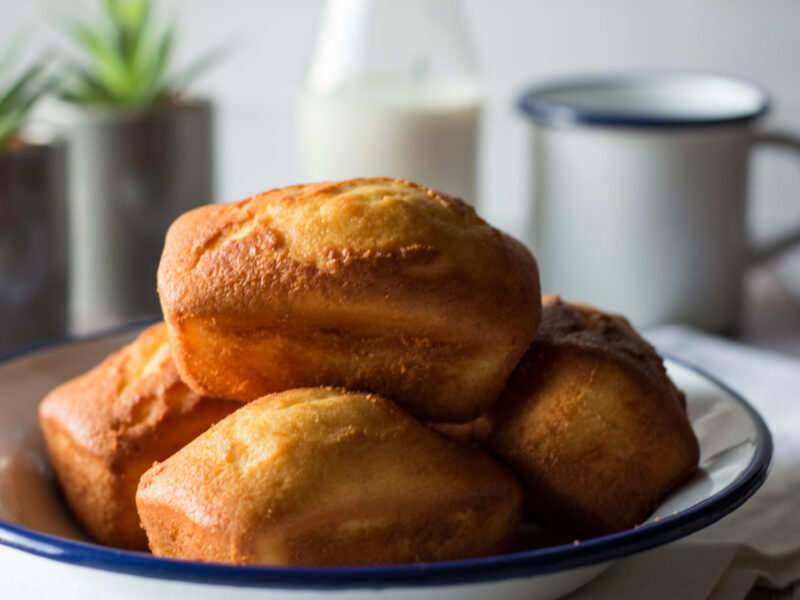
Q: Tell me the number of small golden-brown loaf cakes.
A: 4